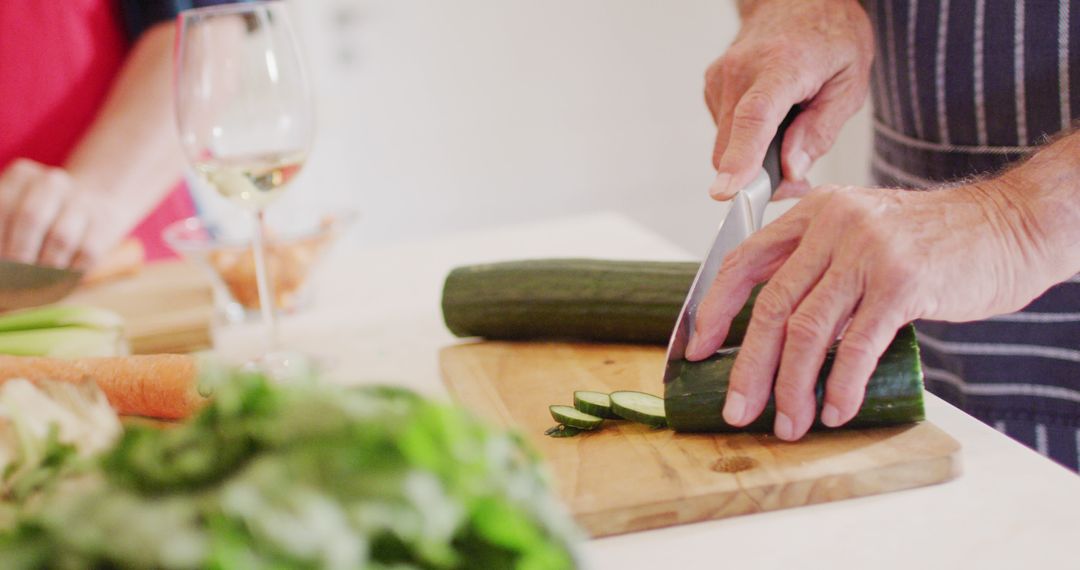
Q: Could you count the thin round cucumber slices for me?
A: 3